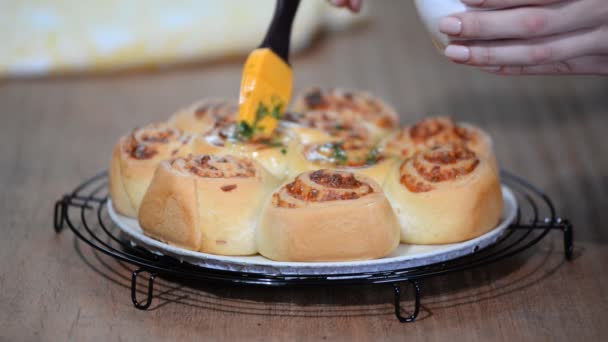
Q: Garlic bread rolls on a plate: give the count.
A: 9